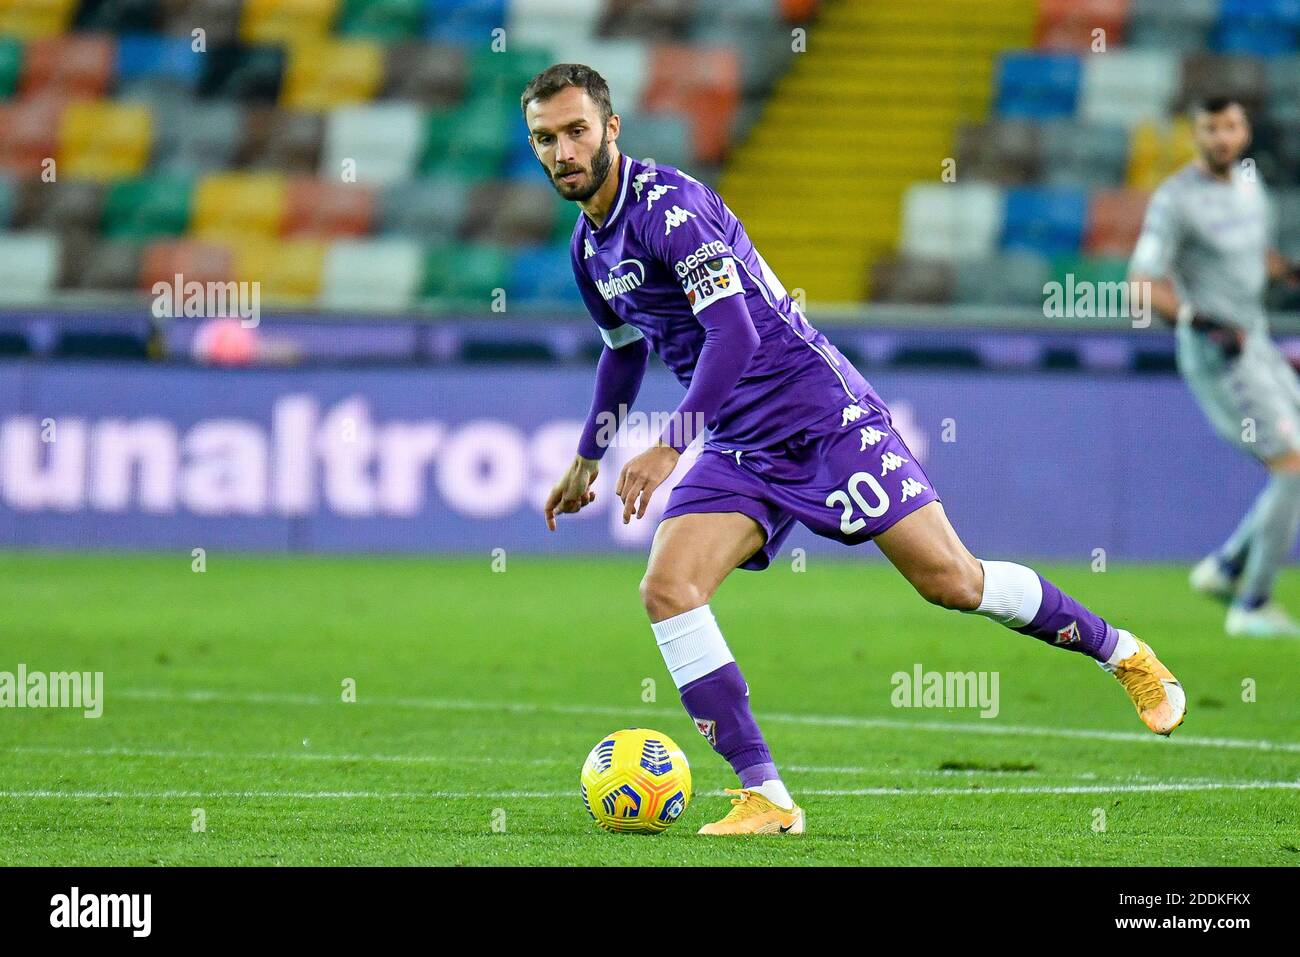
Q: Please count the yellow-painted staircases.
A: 1